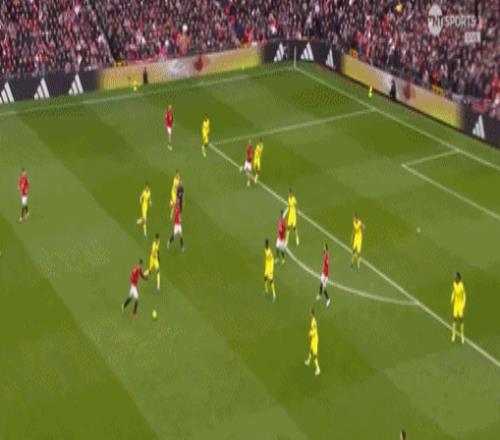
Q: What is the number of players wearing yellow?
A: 10